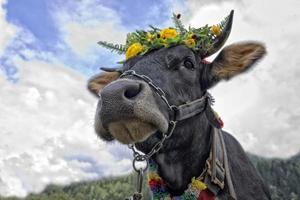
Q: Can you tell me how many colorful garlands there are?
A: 2